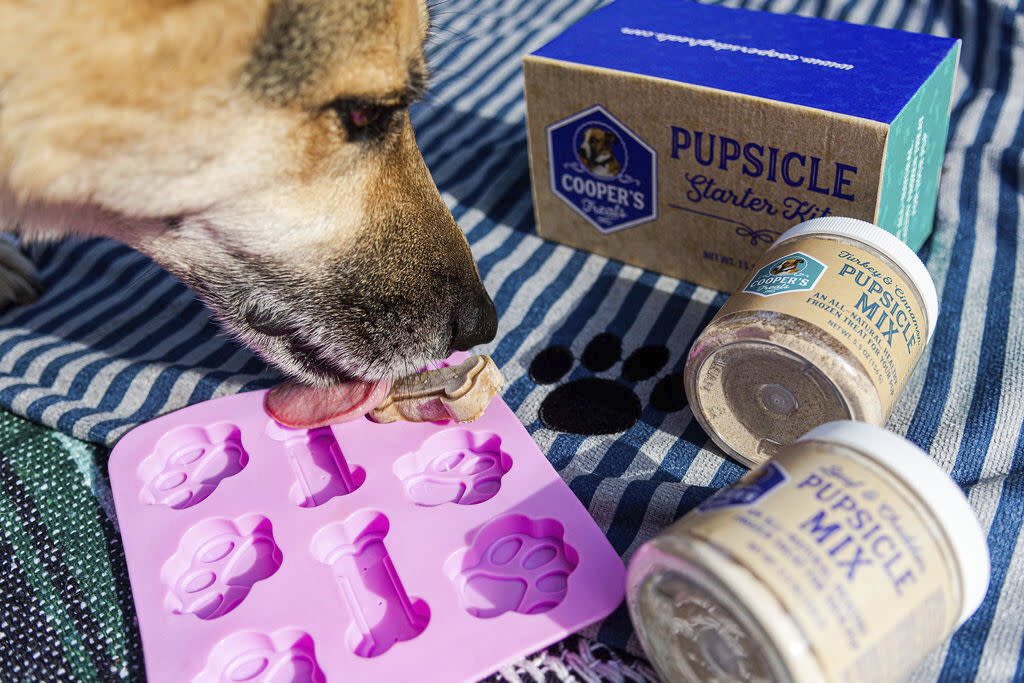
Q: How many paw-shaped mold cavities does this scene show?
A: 5